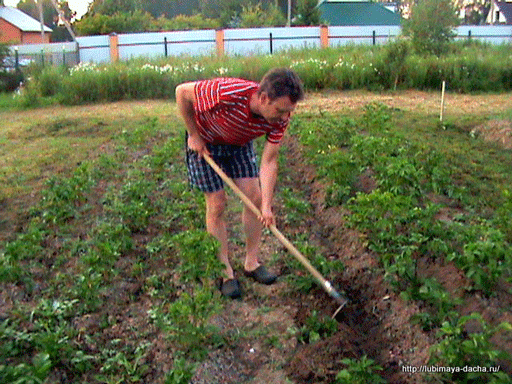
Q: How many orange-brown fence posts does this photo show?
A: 3